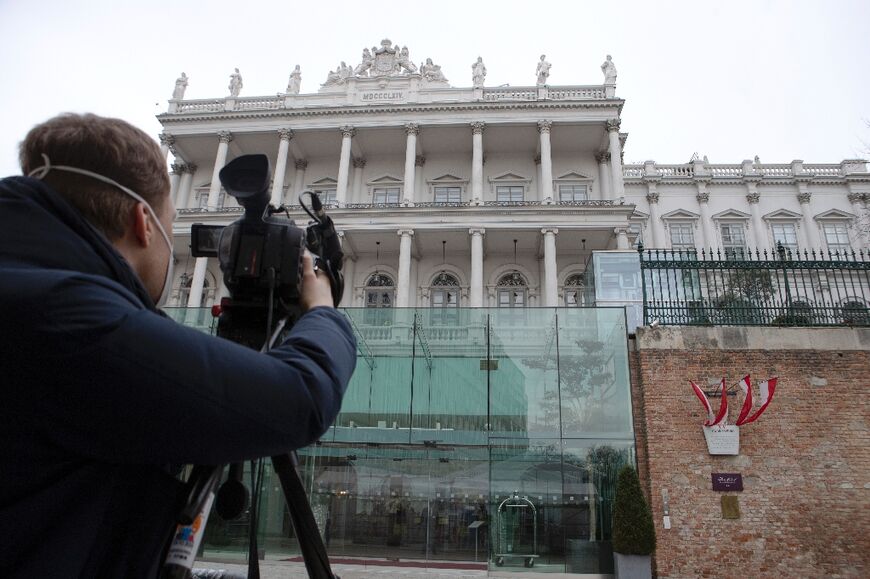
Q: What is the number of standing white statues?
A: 6